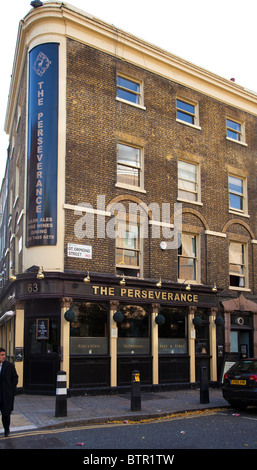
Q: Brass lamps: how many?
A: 7